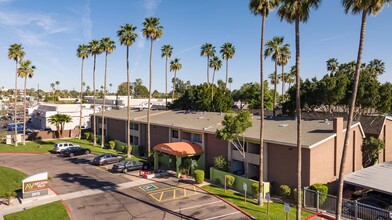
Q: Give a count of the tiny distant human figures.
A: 0